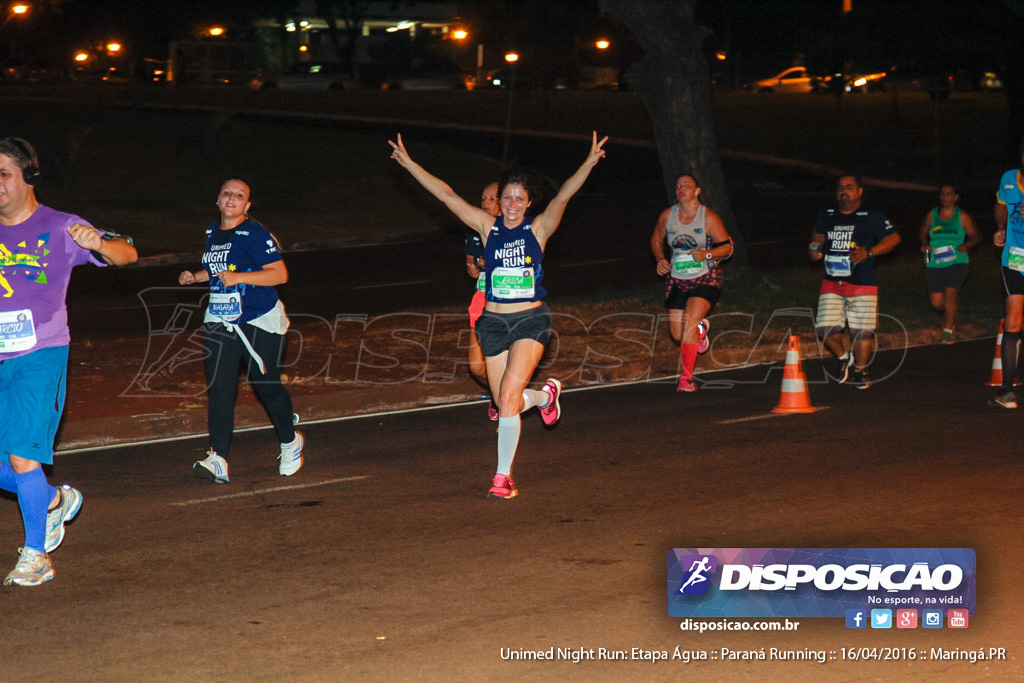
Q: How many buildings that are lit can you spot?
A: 1